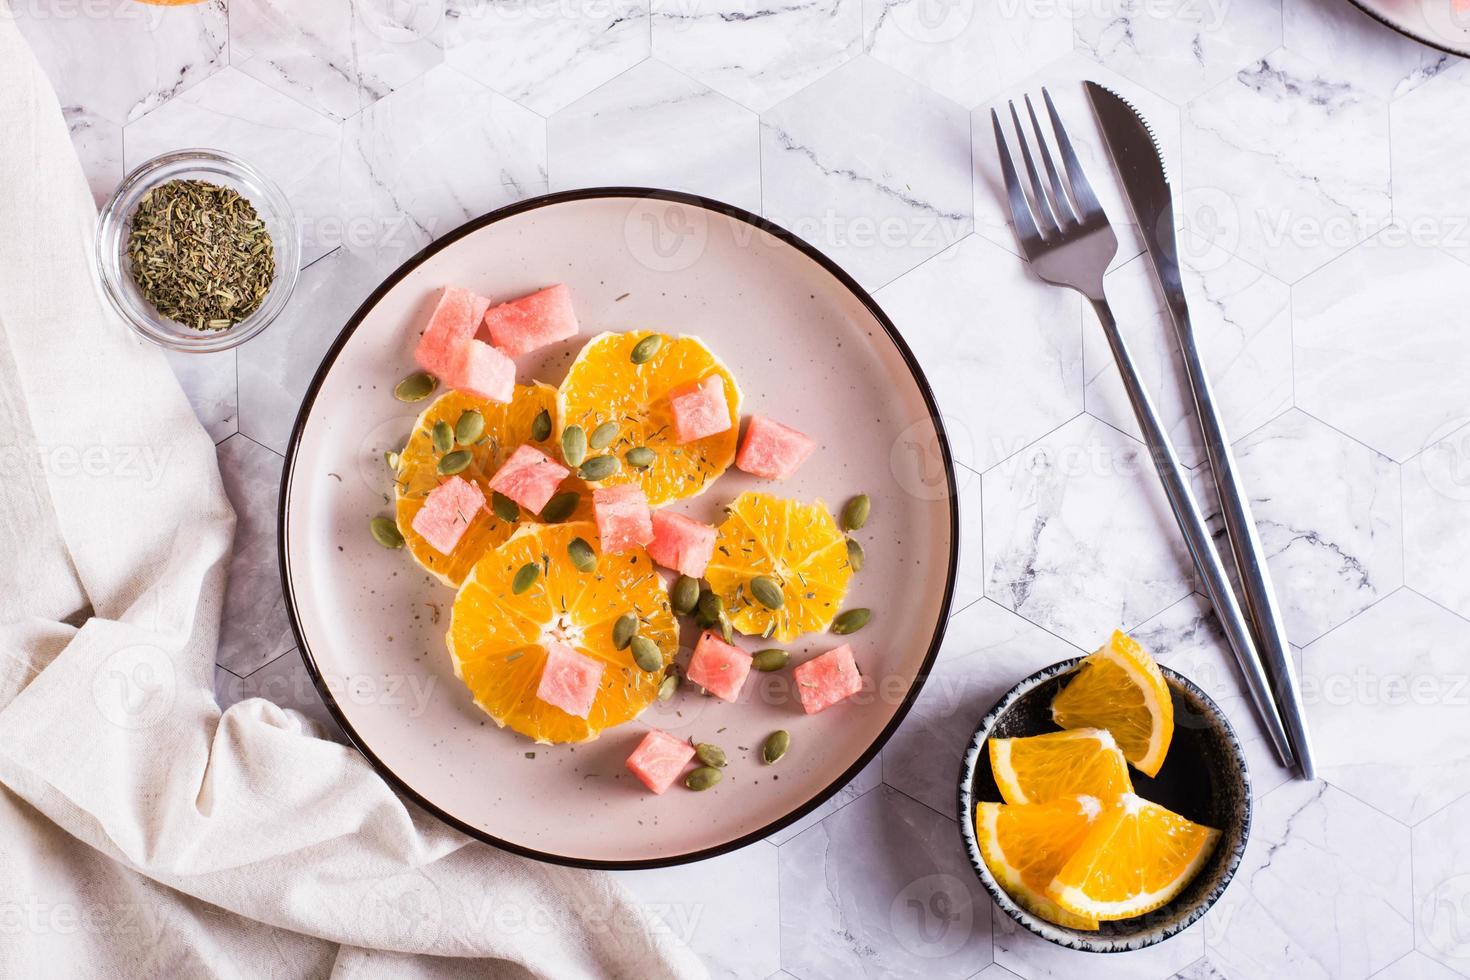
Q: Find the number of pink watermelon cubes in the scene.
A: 13